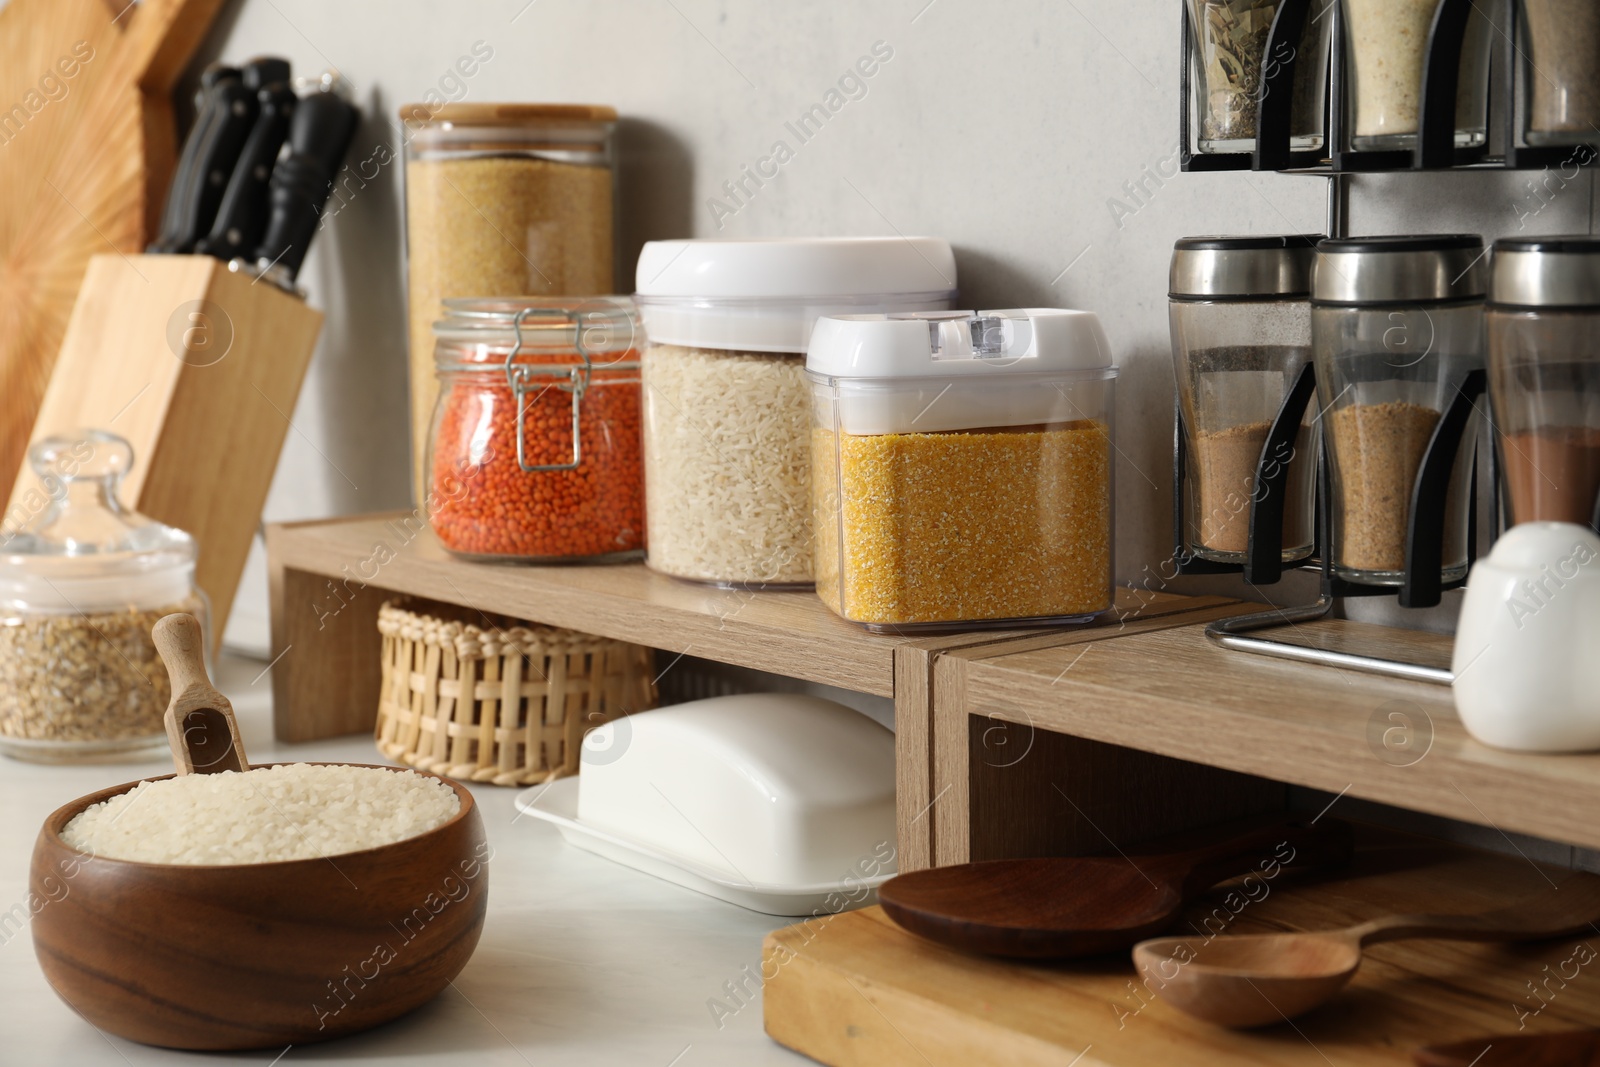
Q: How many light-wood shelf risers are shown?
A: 2